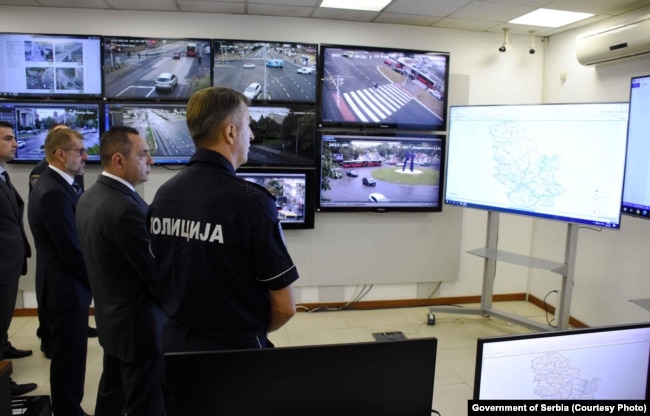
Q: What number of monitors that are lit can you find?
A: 12